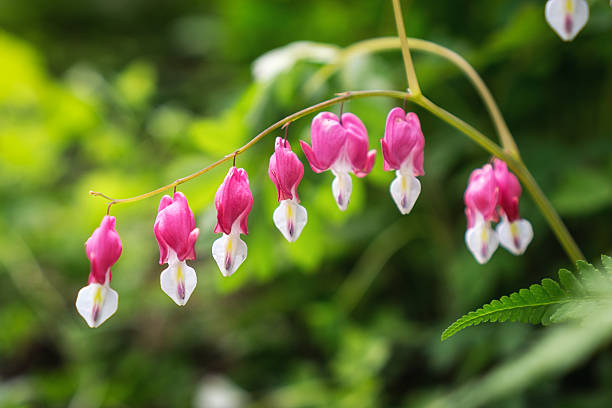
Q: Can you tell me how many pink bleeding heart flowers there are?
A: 8